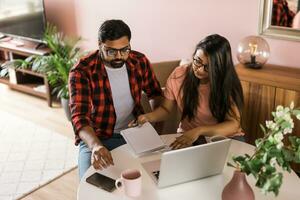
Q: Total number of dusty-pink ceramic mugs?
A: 1